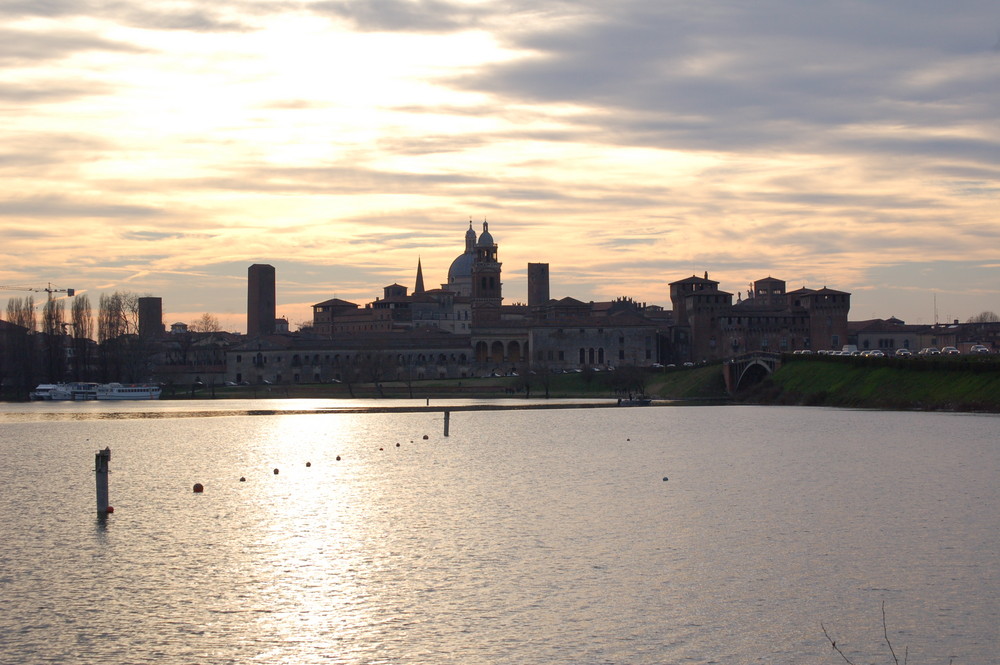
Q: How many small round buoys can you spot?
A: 12